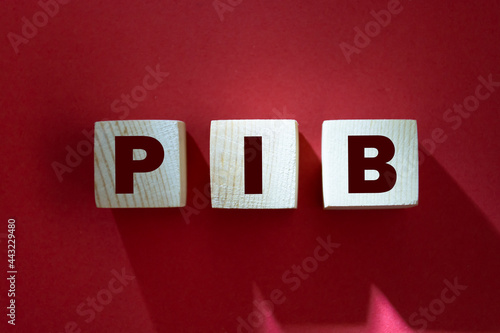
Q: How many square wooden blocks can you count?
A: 3